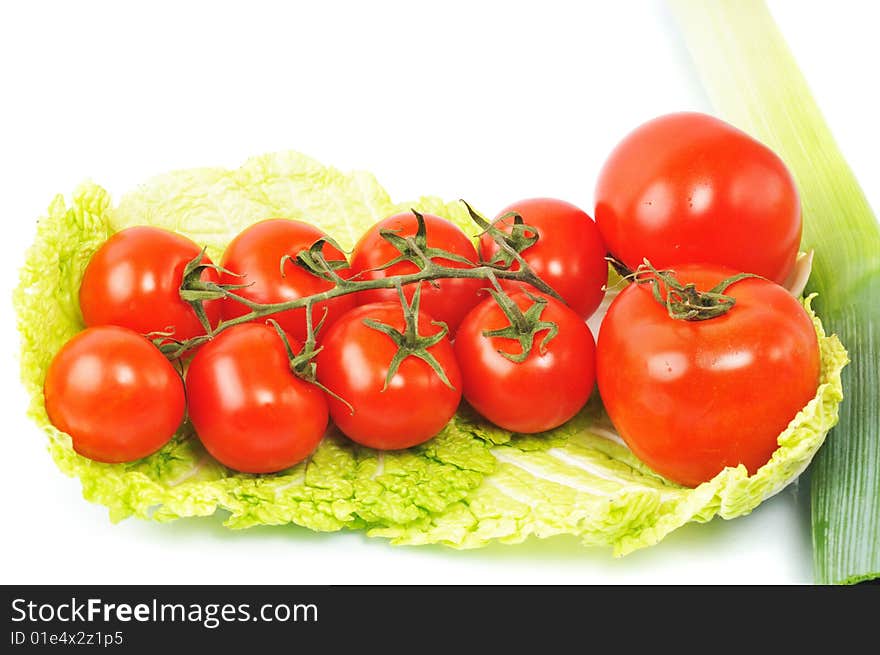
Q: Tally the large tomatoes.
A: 2